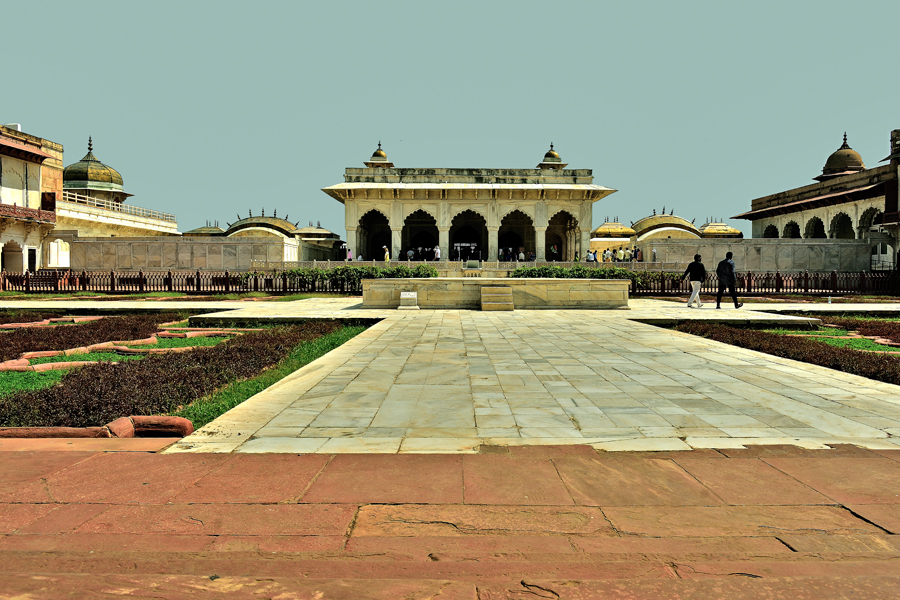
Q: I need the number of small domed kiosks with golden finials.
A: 2